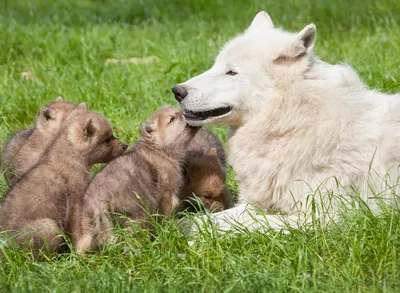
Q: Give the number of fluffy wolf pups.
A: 4